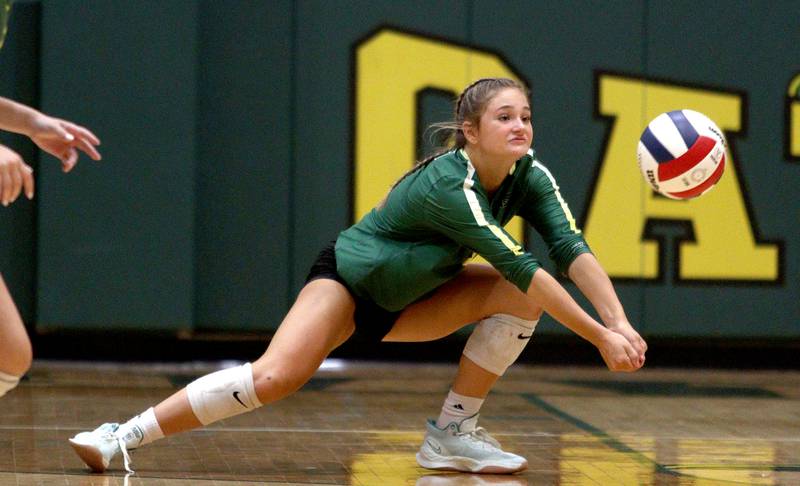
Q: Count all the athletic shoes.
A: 2